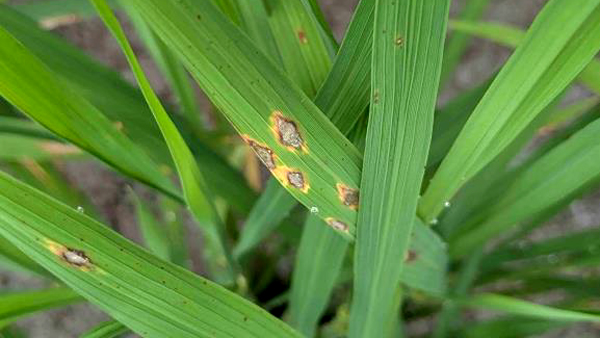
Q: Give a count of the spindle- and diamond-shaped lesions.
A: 6